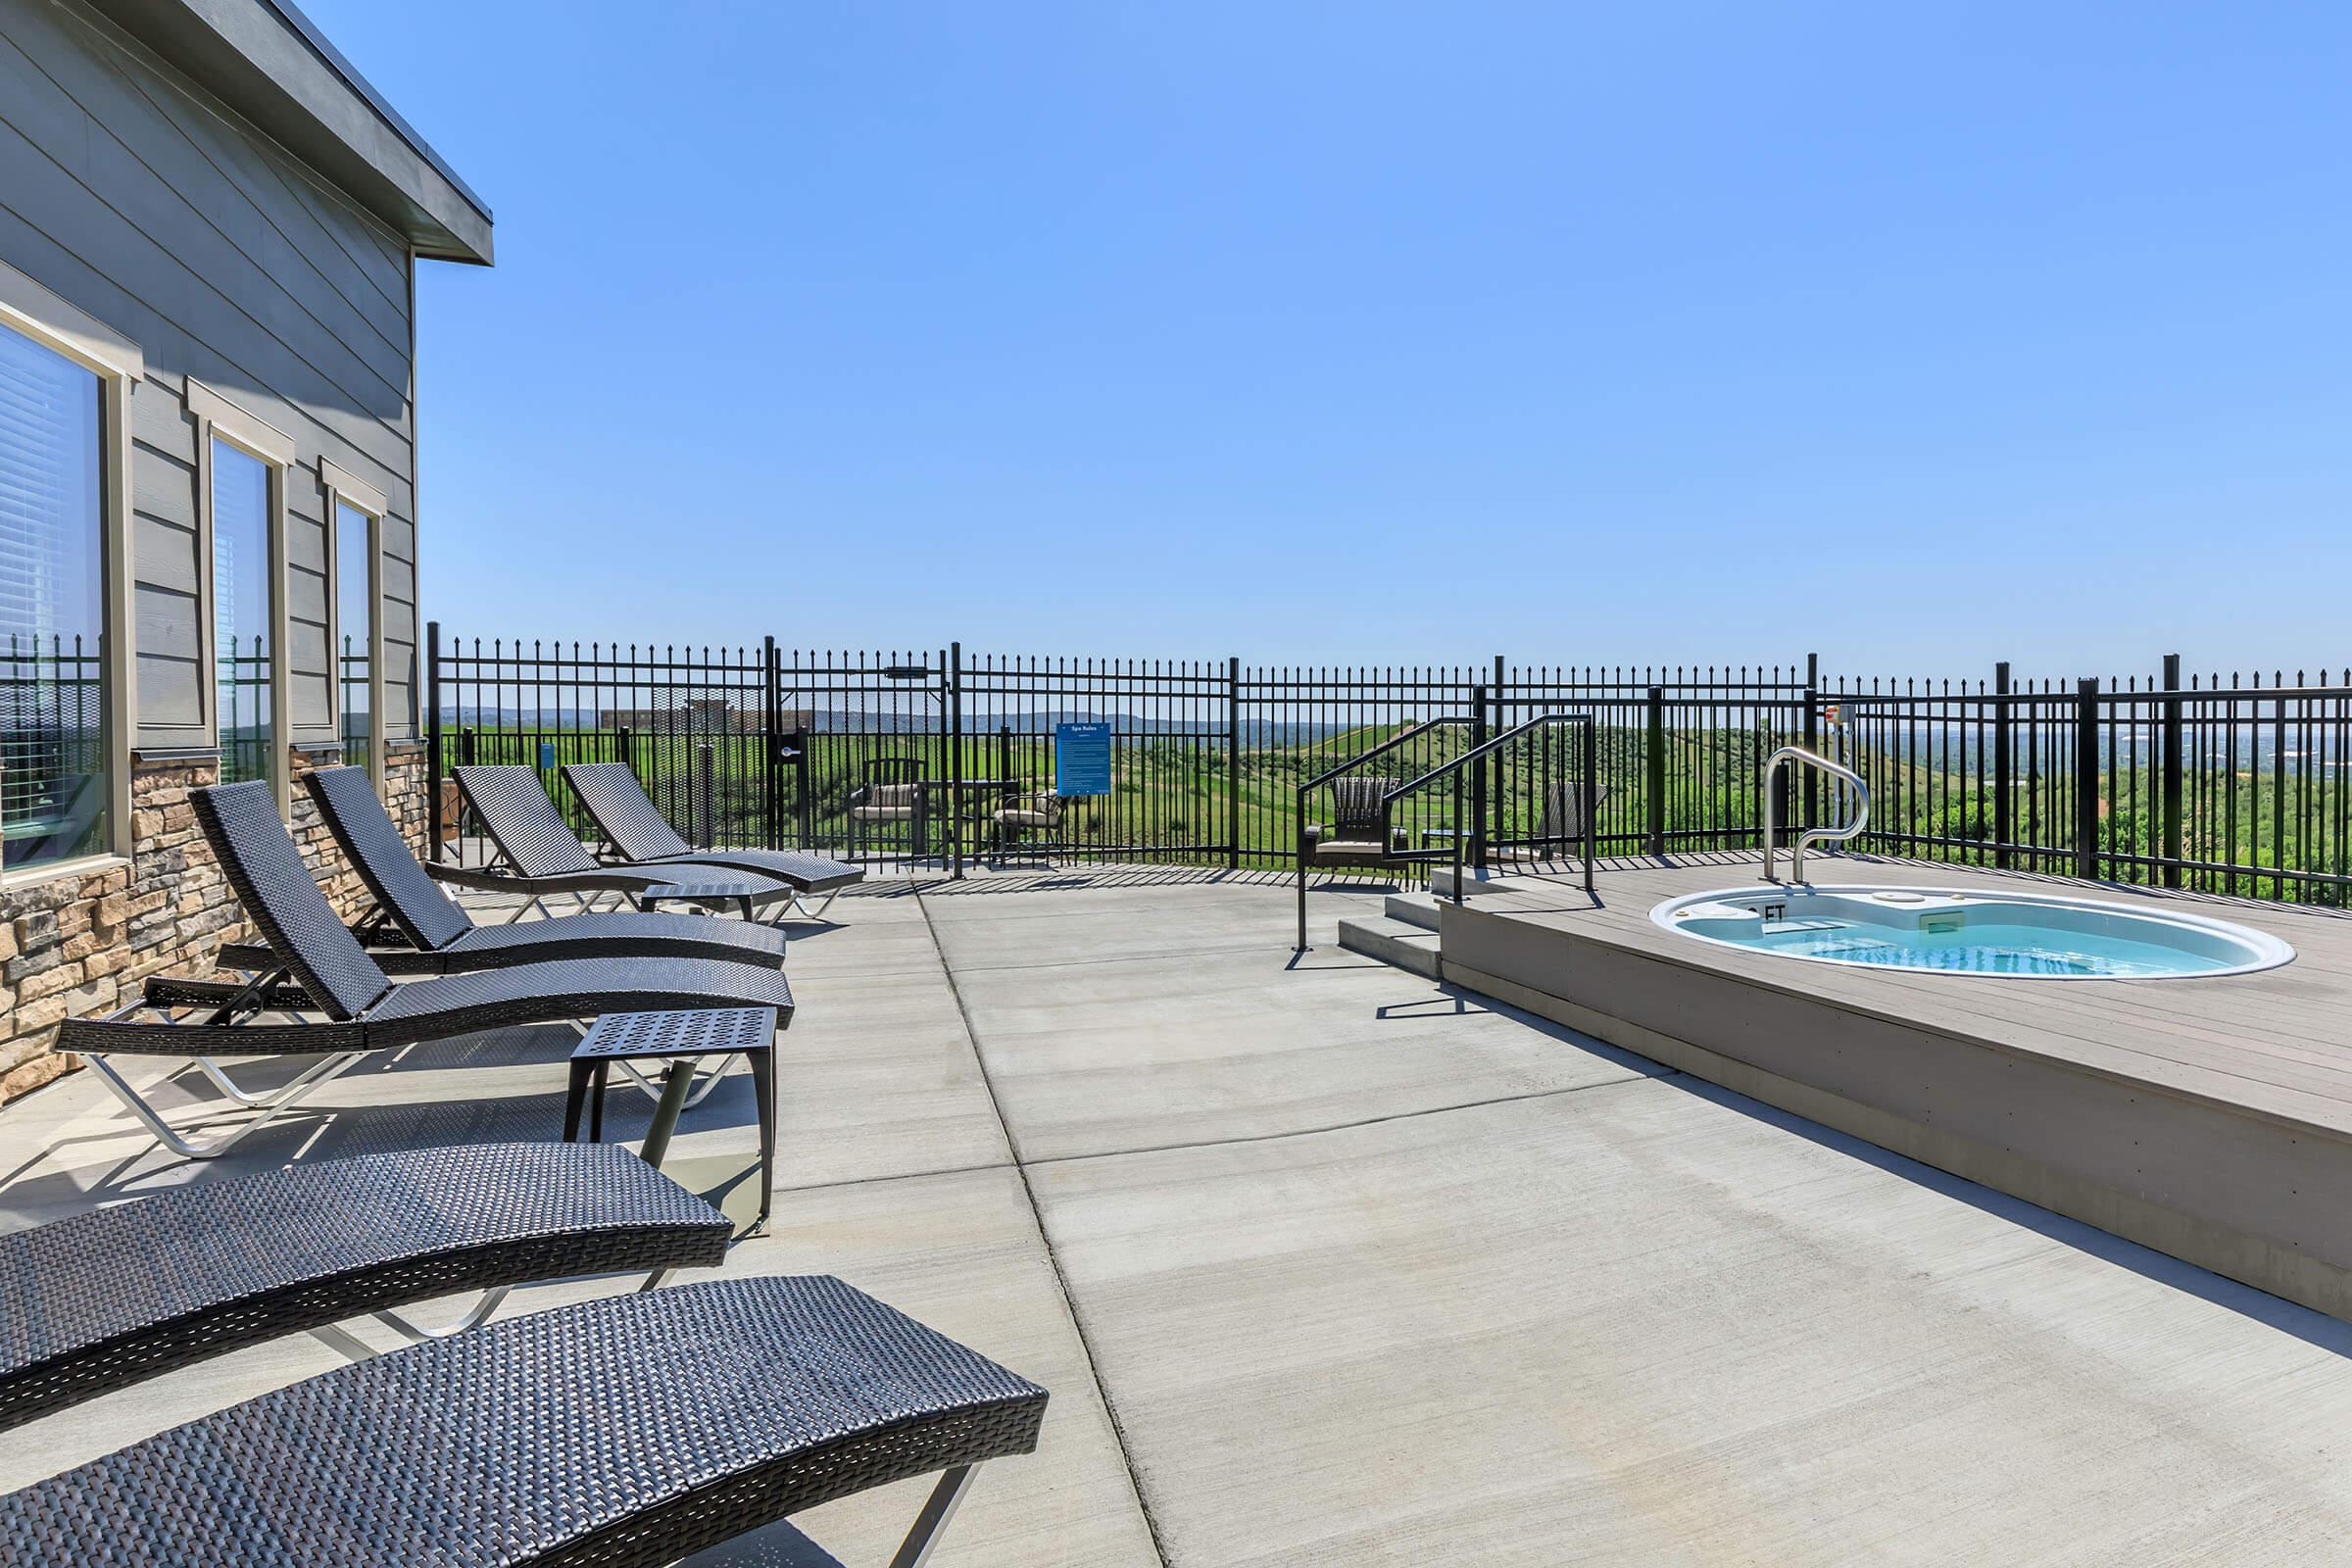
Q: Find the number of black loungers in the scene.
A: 6